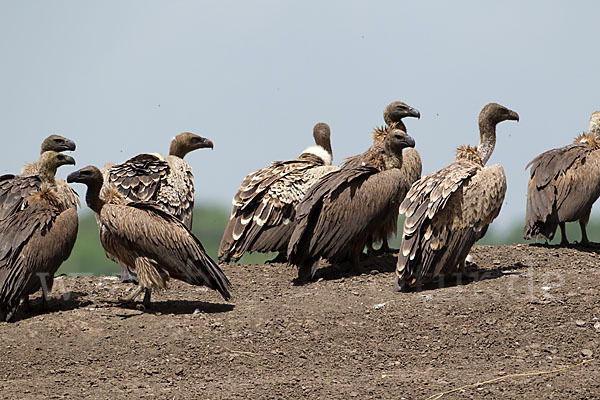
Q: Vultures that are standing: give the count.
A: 9